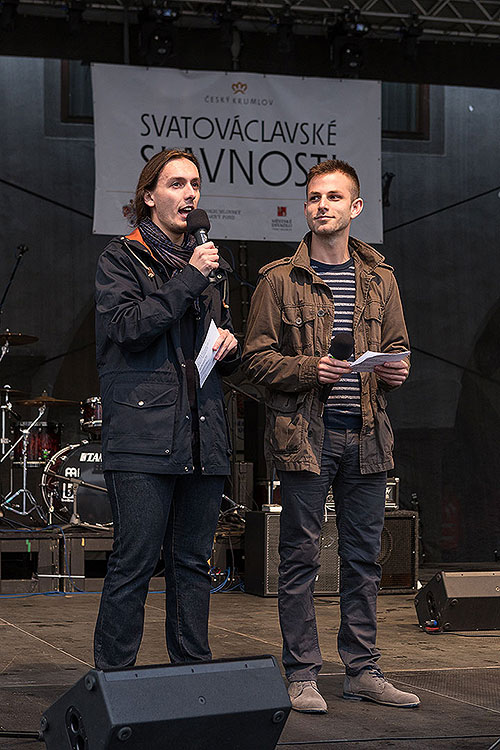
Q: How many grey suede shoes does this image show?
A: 2